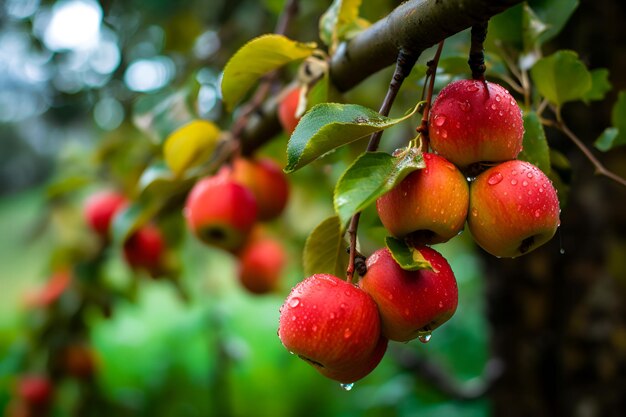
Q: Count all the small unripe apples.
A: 0